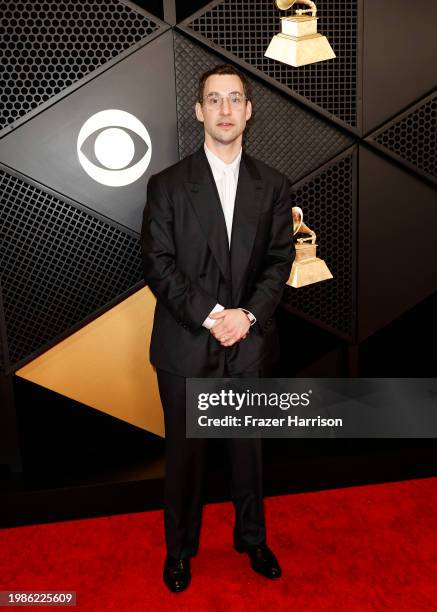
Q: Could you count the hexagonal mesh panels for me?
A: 3